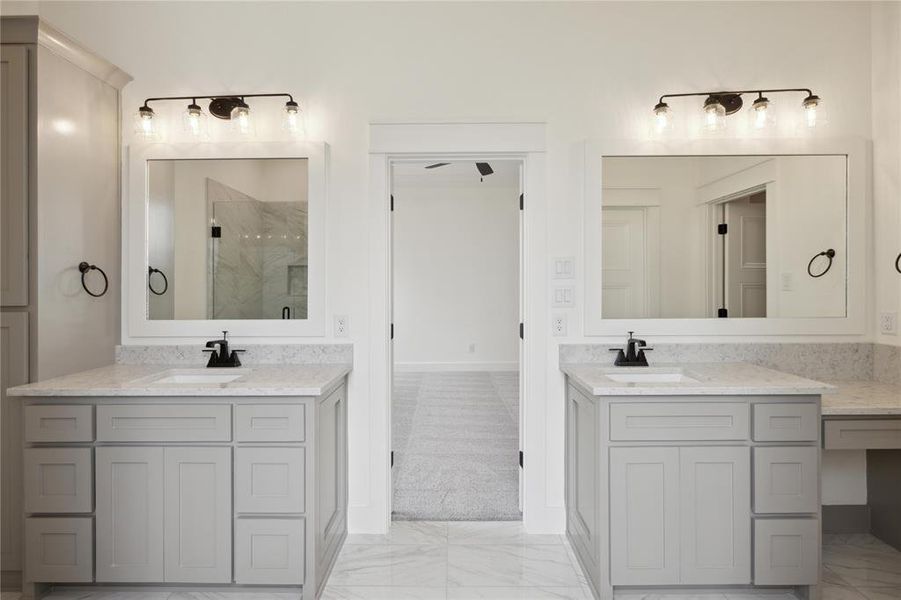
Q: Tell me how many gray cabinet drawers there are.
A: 12